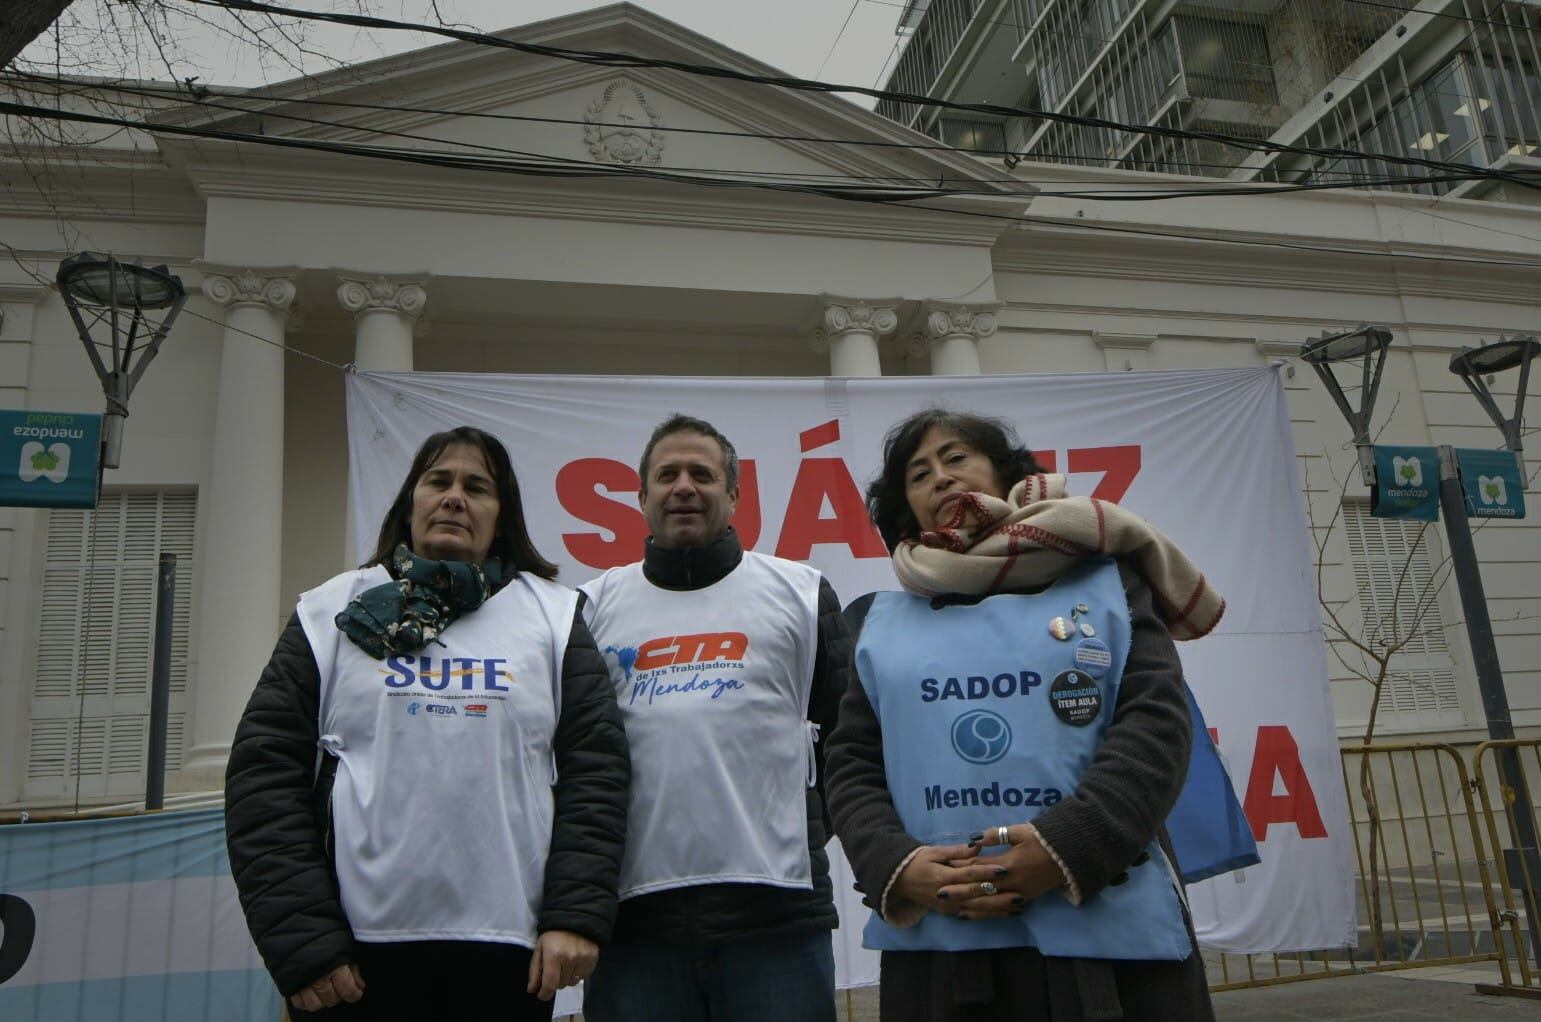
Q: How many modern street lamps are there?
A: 3